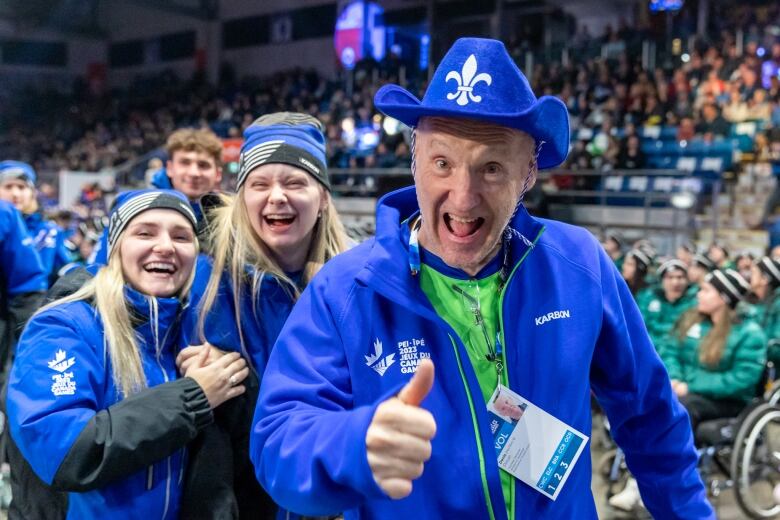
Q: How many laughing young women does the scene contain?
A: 2